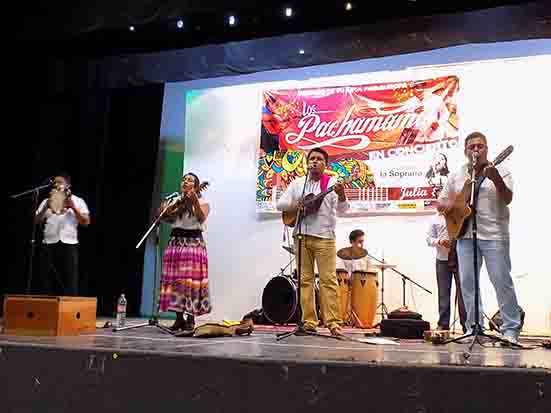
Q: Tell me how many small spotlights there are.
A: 5